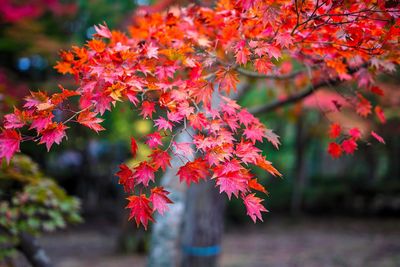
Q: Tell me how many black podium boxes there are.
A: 0